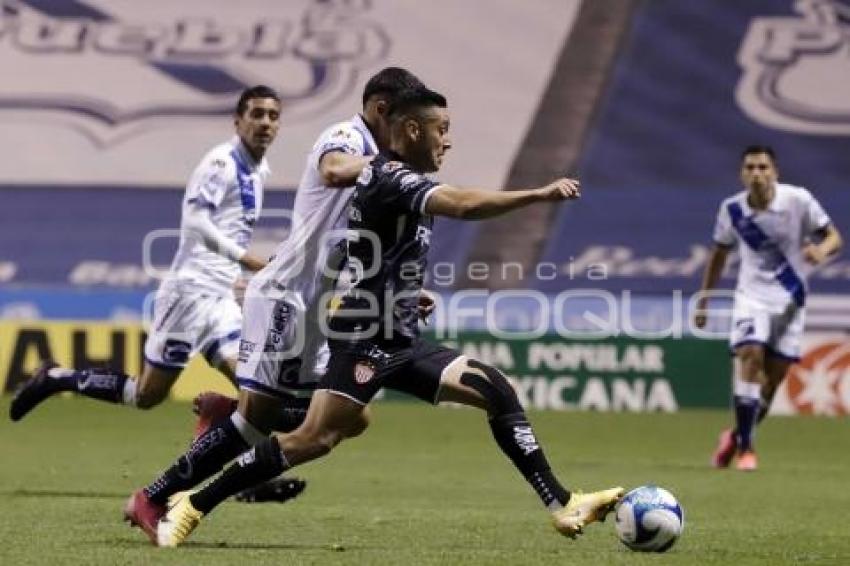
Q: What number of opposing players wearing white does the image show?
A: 3